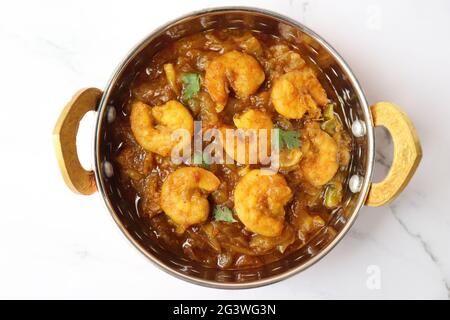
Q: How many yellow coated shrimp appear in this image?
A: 7